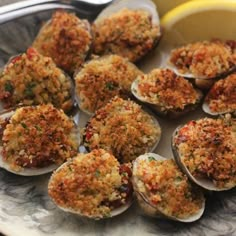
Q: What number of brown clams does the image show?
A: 12